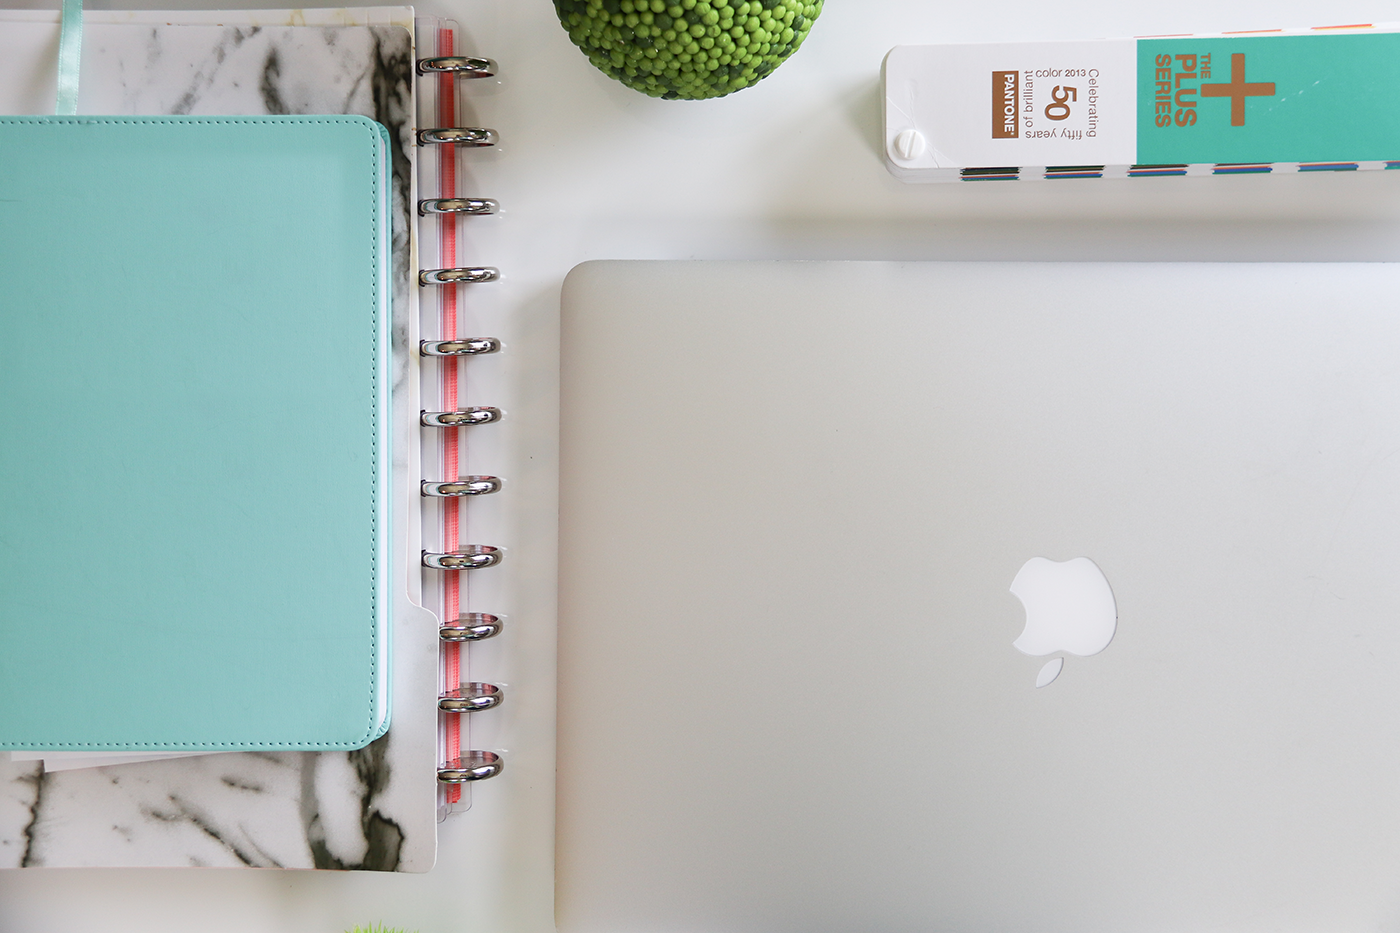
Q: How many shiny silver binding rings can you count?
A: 11